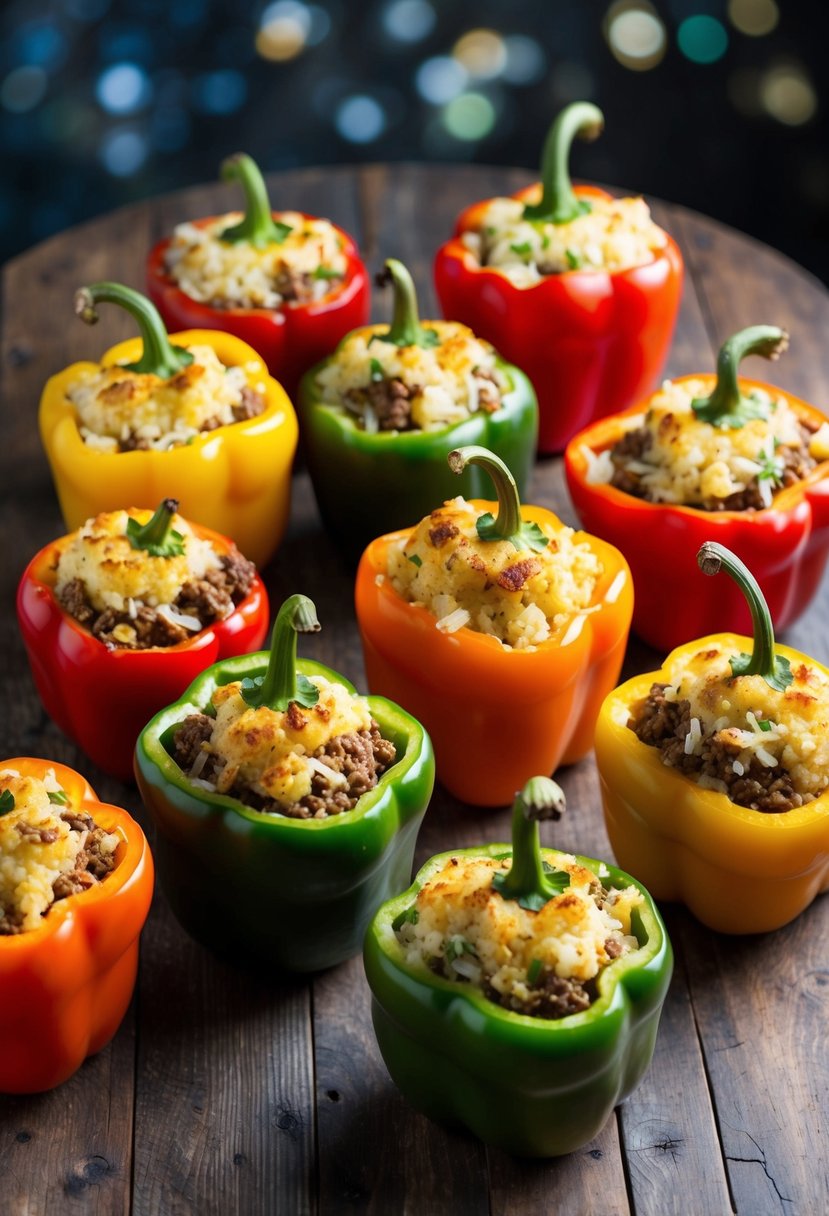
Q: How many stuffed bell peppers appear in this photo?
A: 11